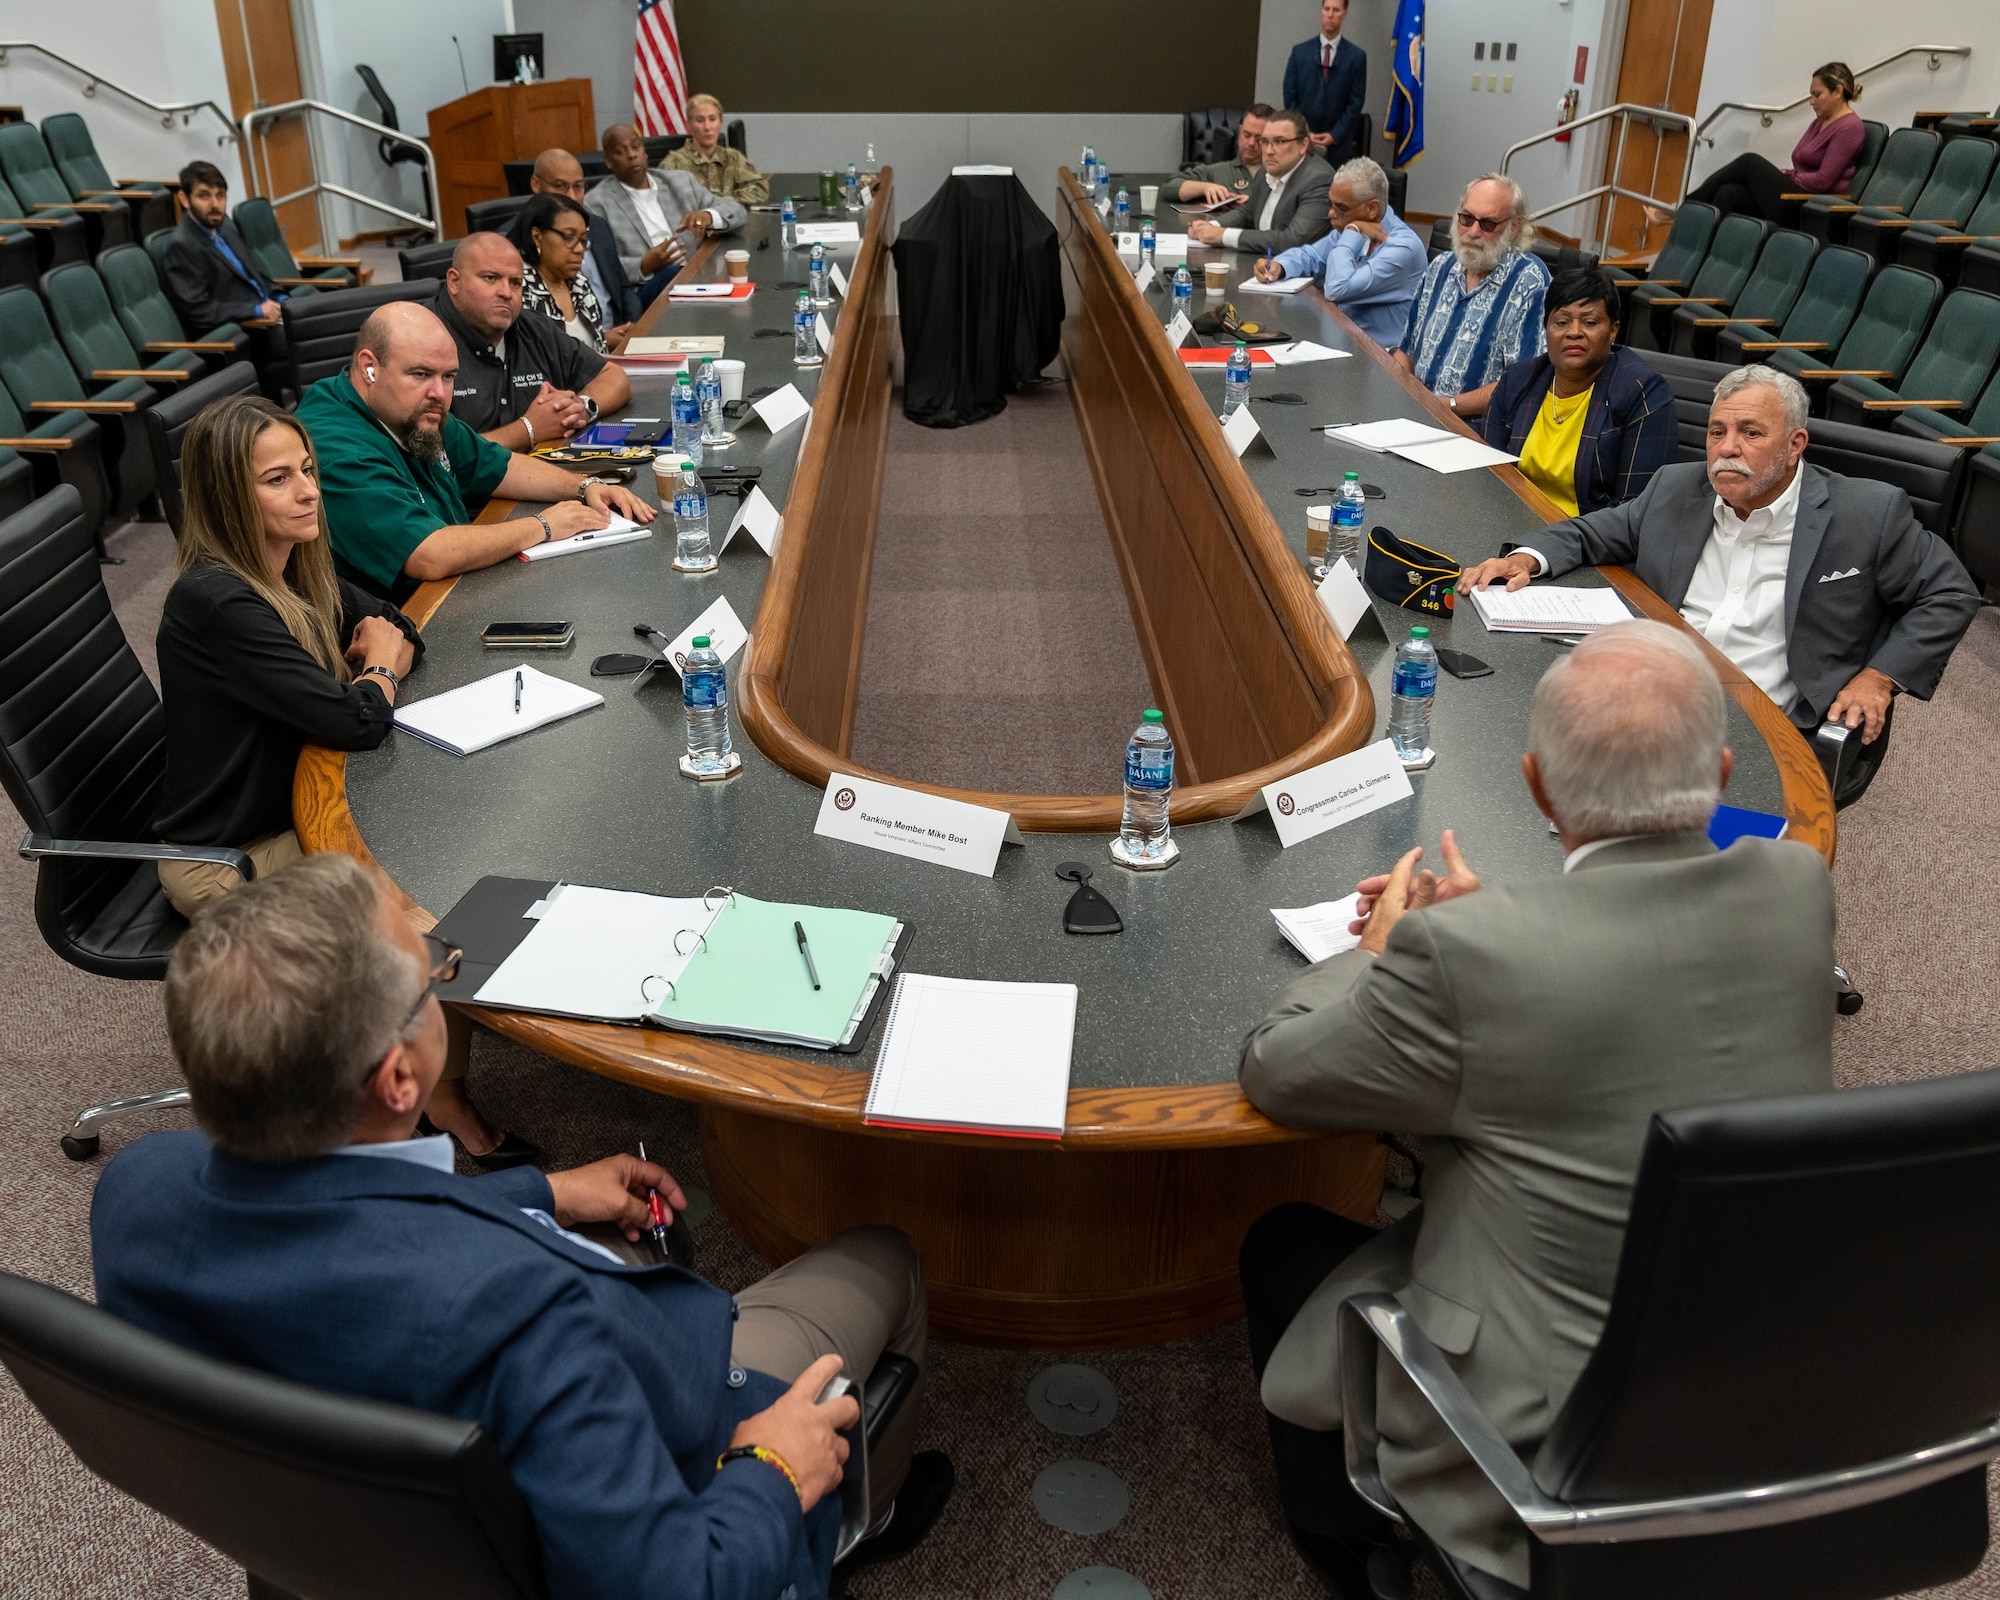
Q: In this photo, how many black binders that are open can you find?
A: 1